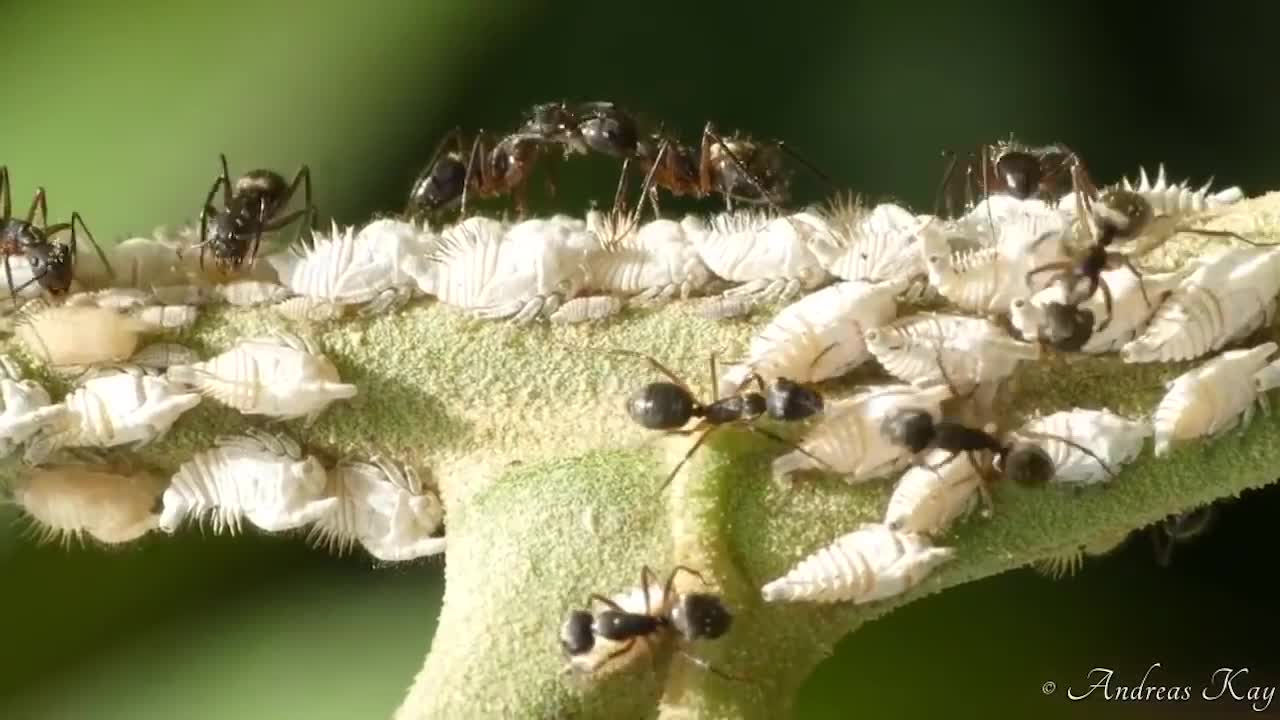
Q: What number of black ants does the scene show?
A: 9